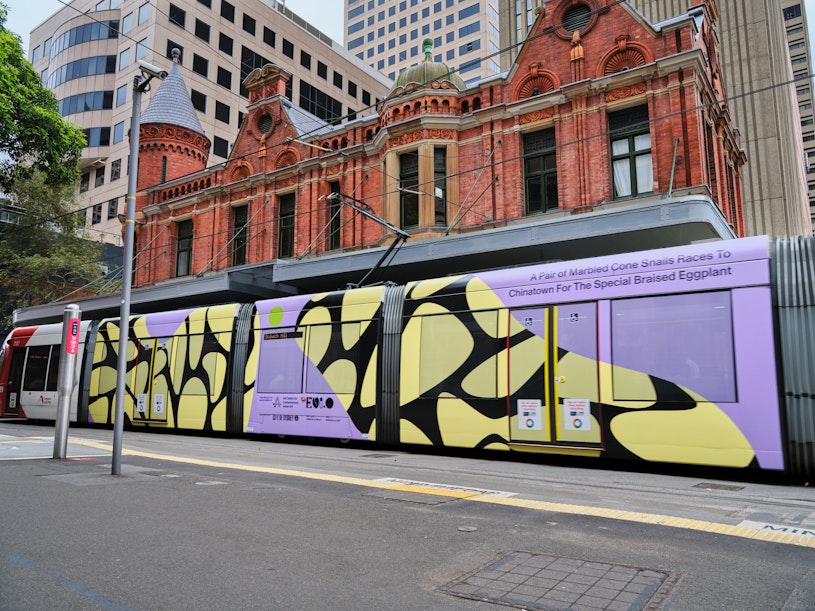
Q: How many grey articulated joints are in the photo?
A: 4